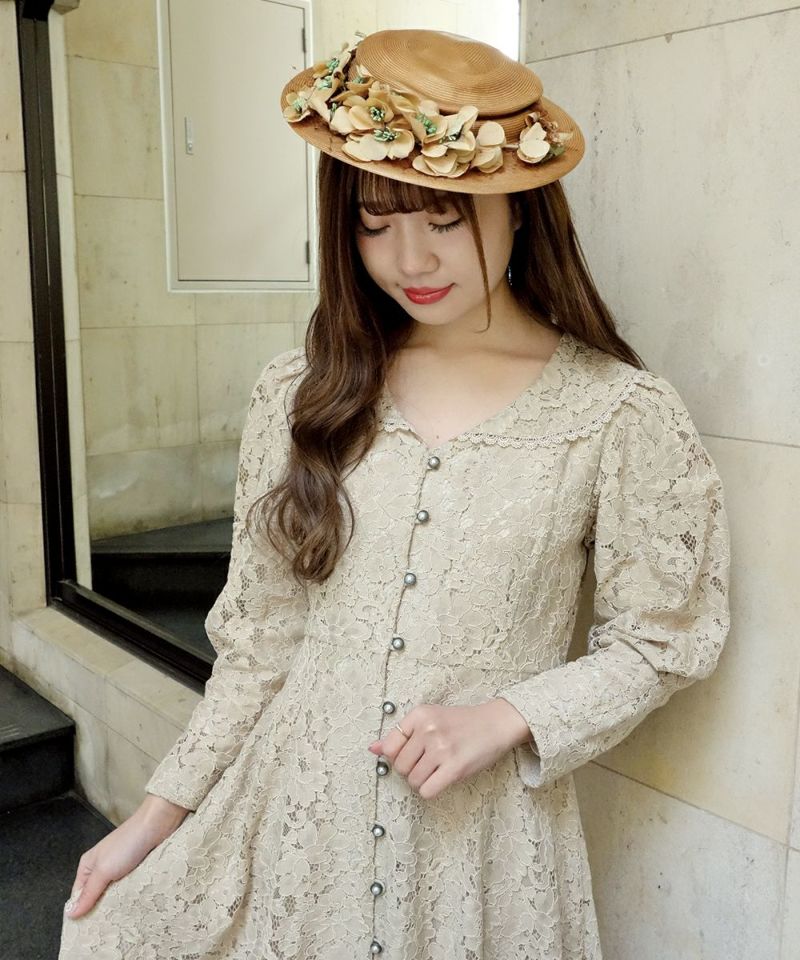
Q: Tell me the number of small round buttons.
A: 9